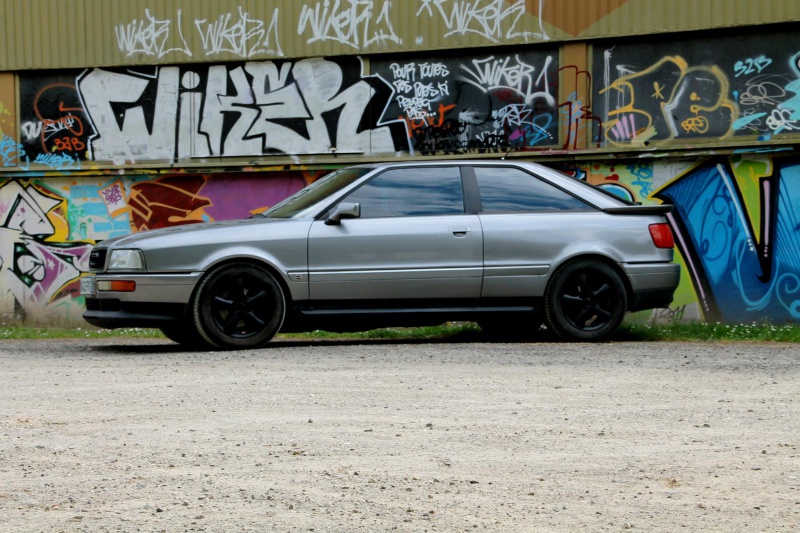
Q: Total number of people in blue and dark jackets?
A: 0